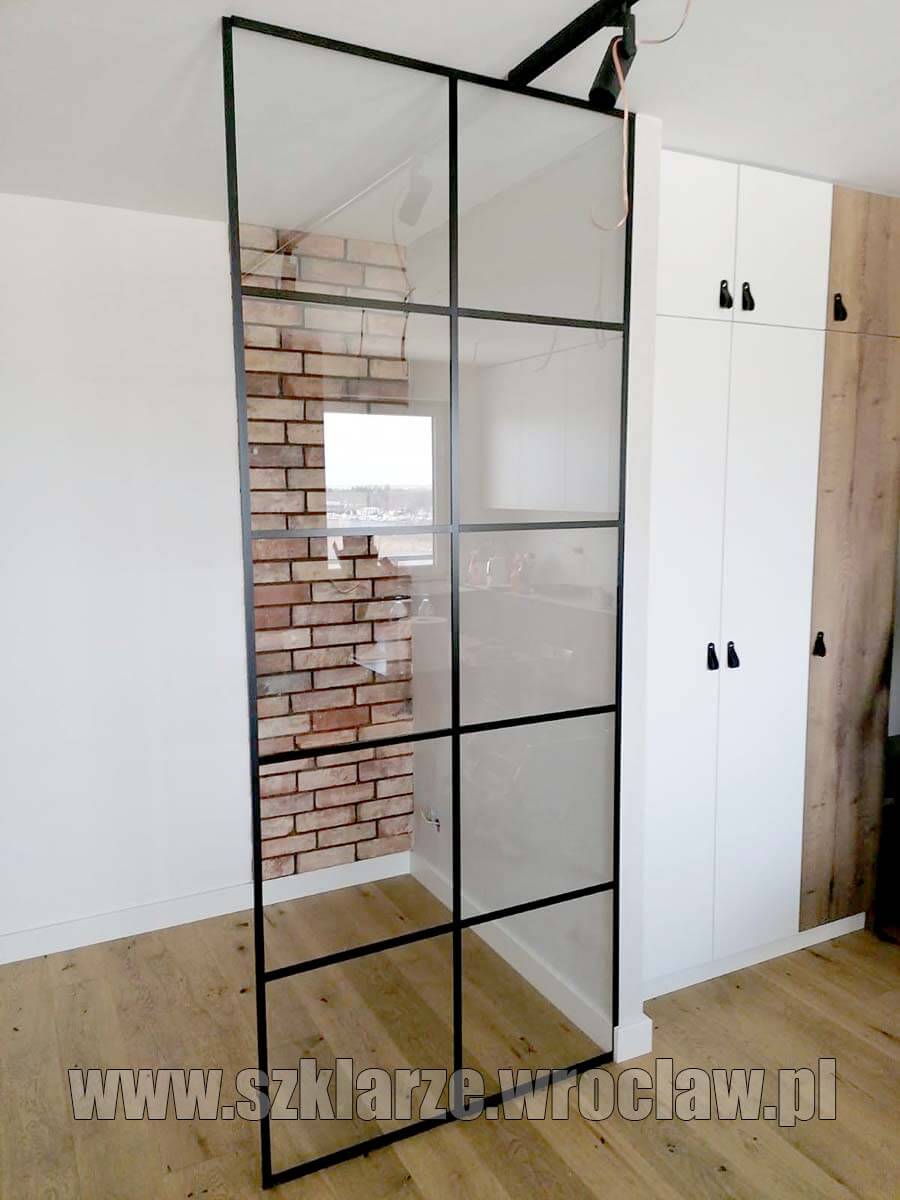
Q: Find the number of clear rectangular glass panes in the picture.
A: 10